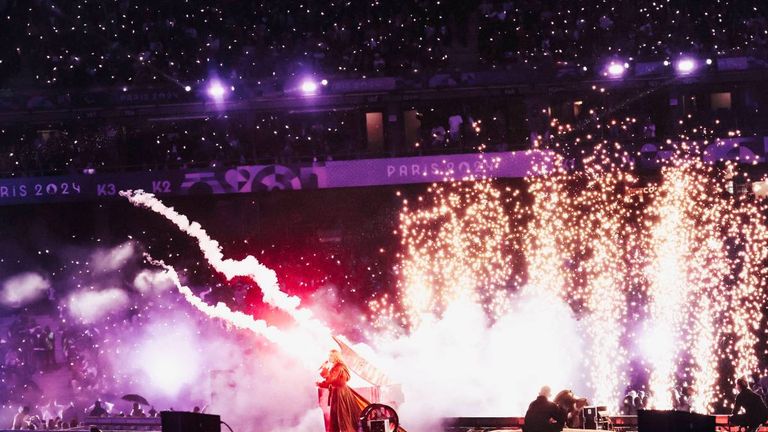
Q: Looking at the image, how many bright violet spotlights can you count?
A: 4